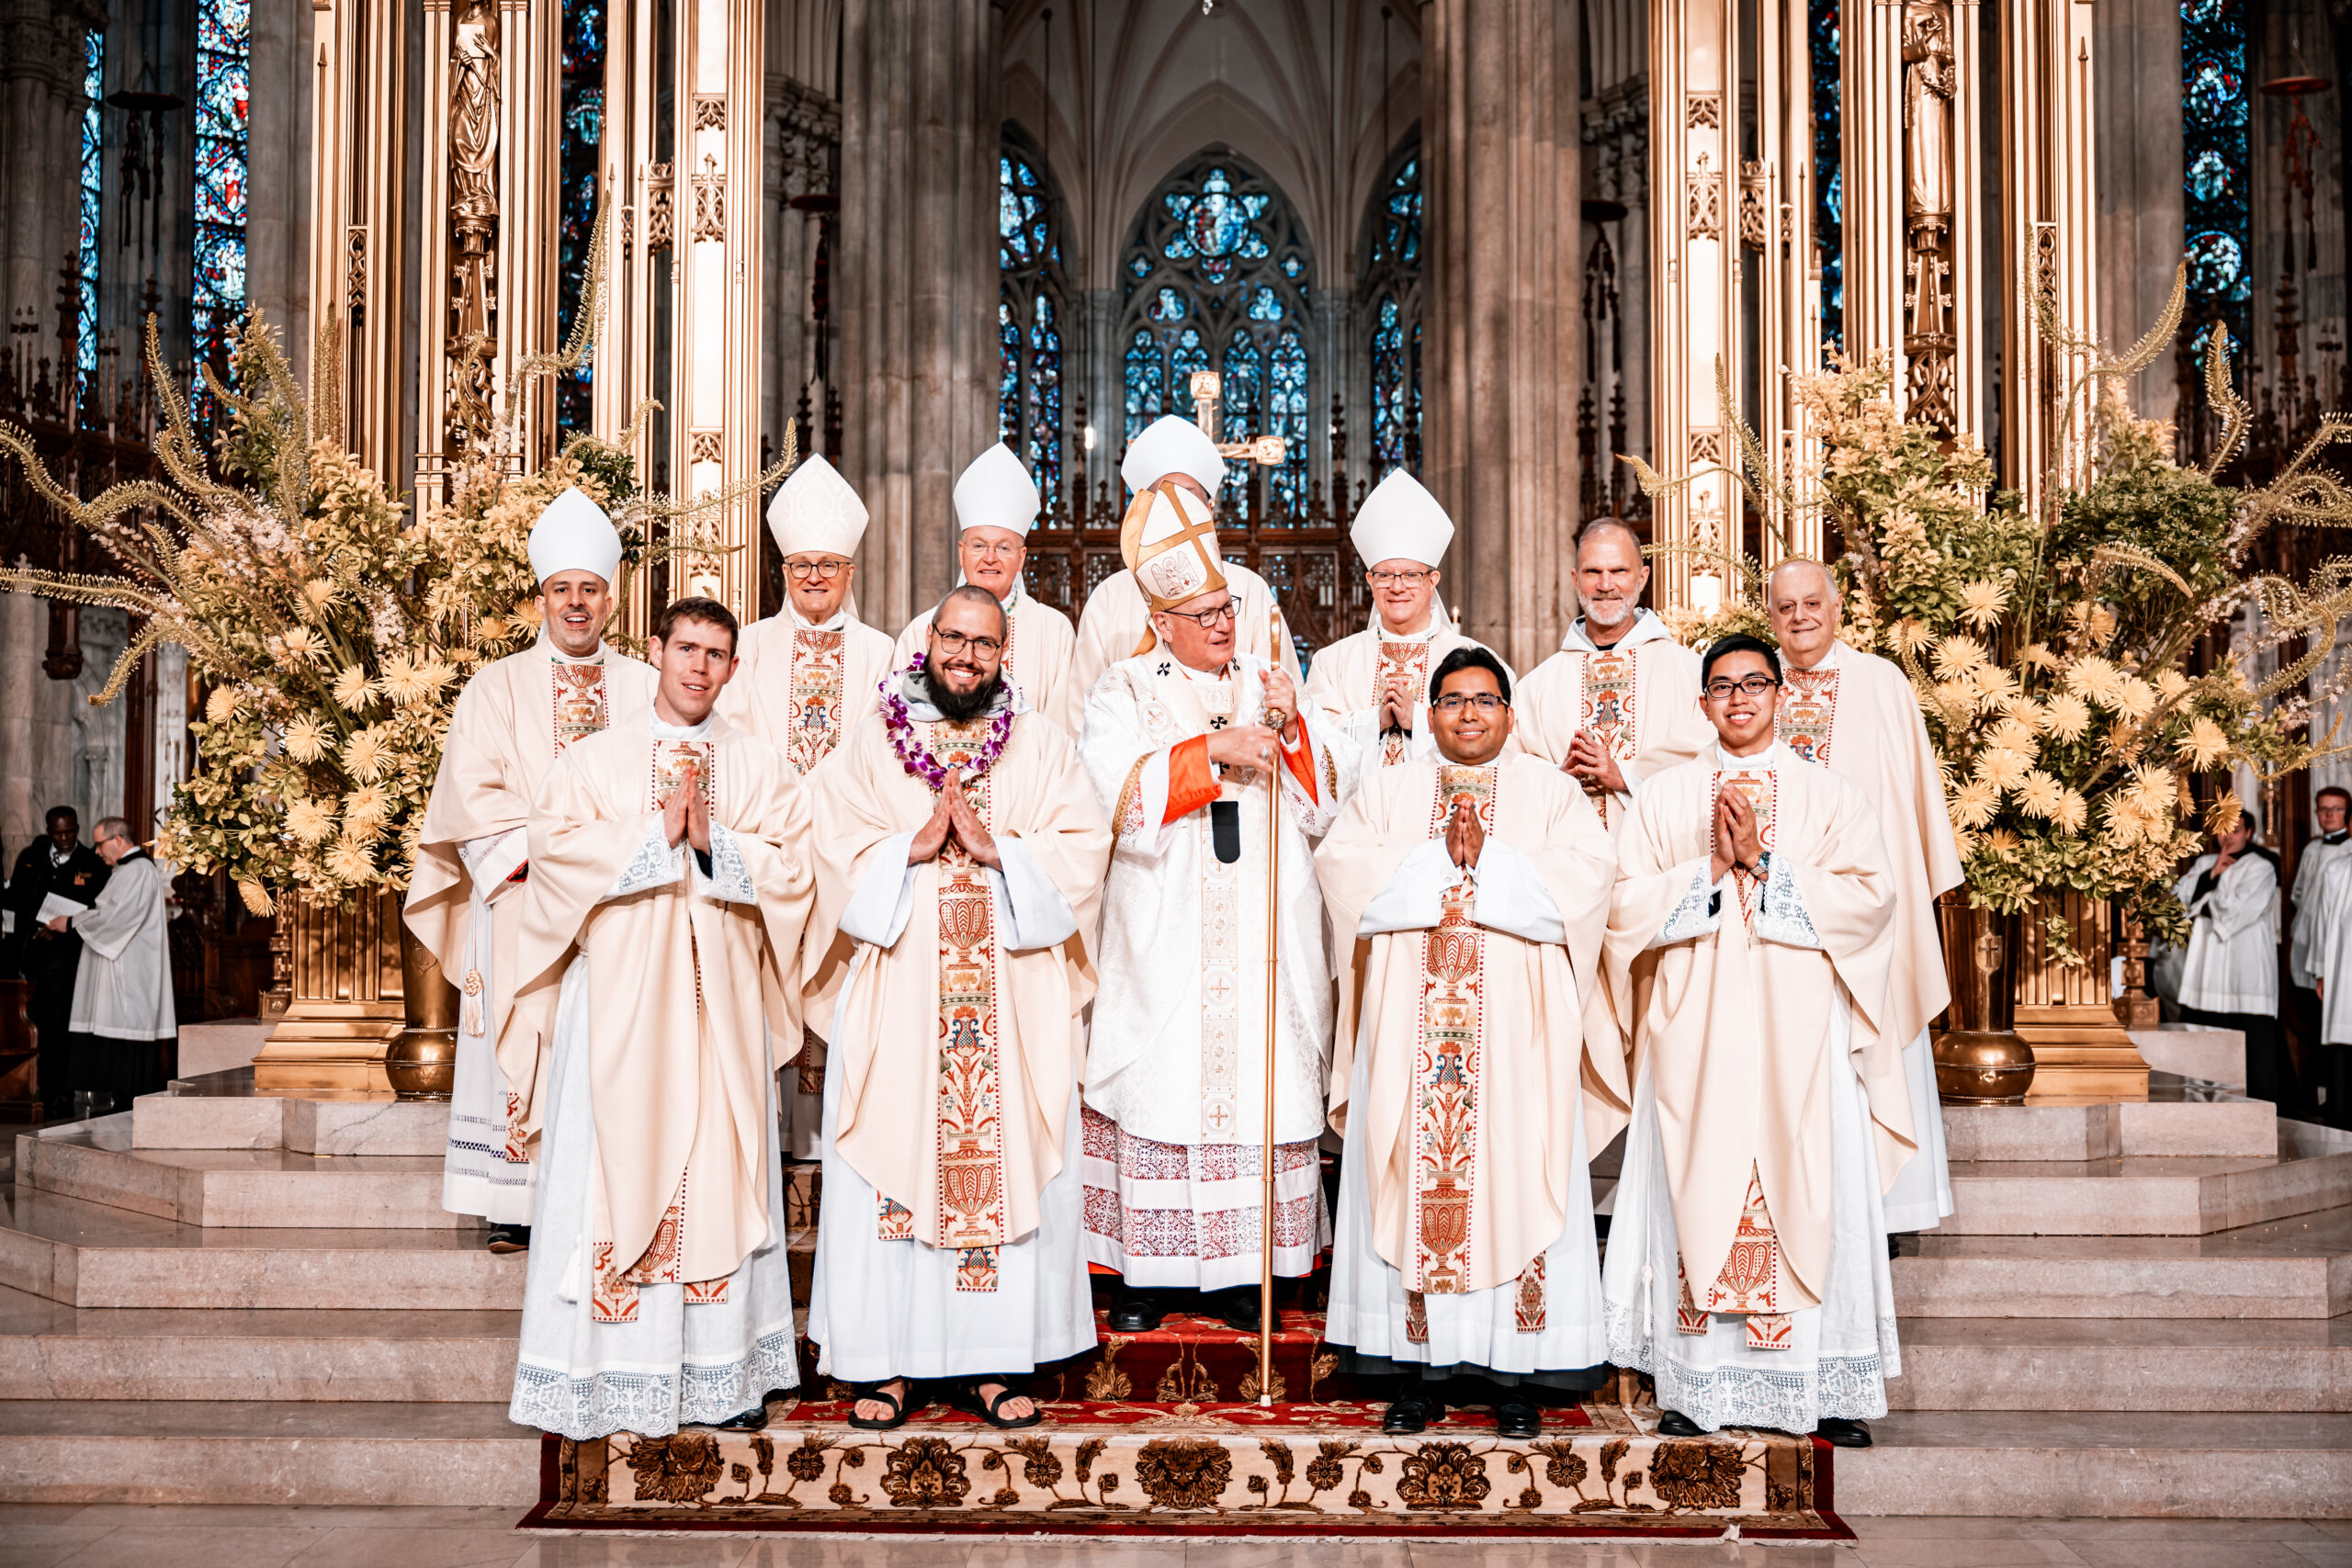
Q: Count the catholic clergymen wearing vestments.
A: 12